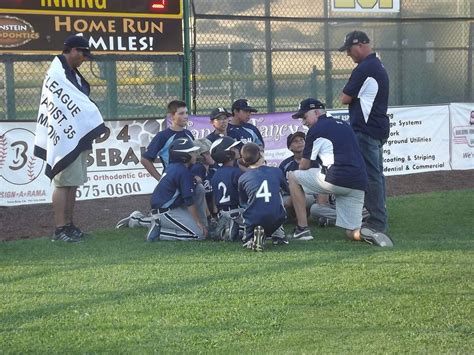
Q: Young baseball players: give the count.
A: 8